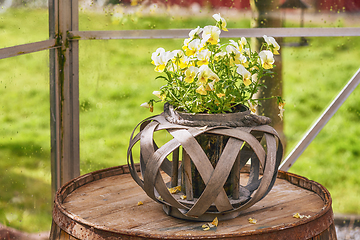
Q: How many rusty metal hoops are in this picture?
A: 1